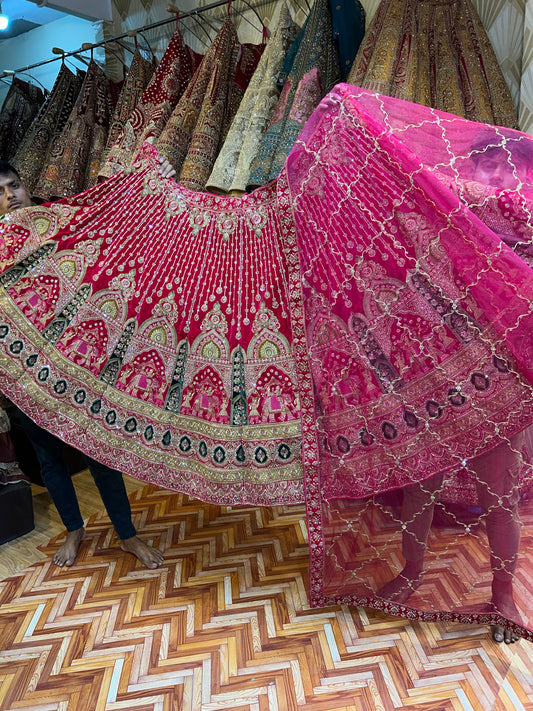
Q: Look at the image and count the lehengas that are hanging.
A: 9